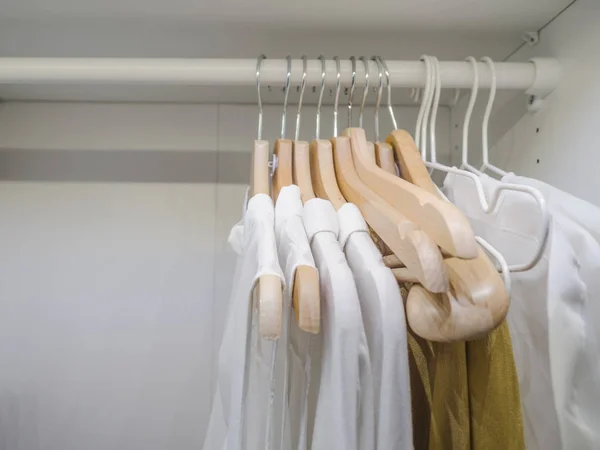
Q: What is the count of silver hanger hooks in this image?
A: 9